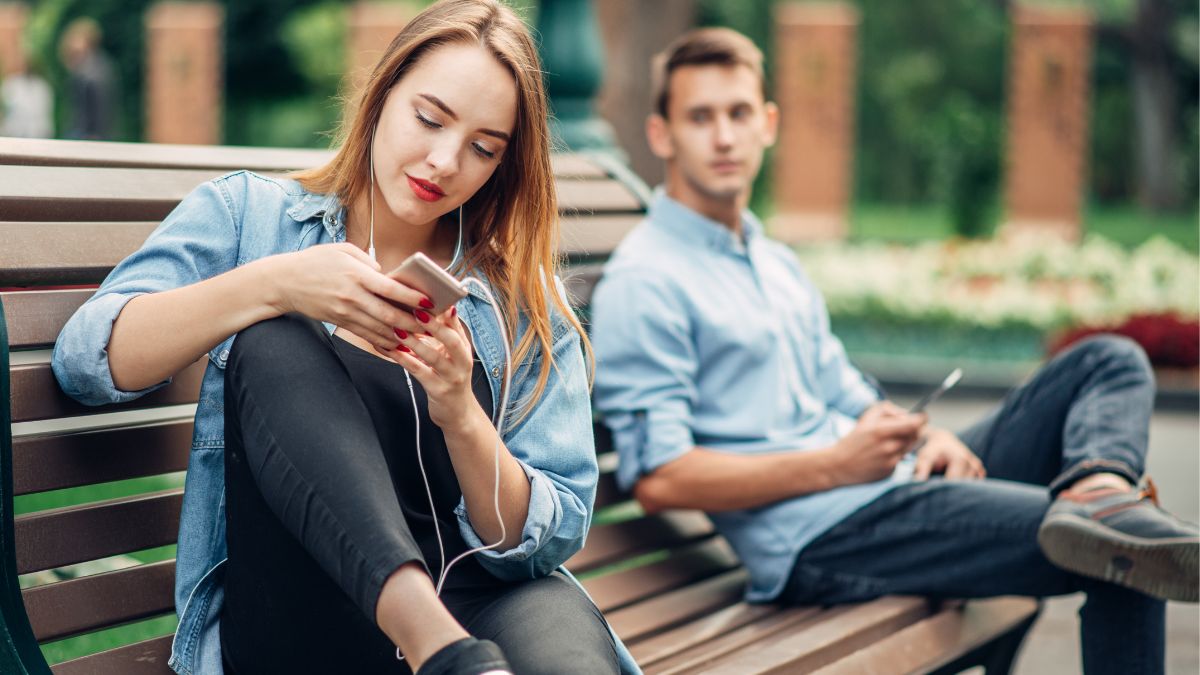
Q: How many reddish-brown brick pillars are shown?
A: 5